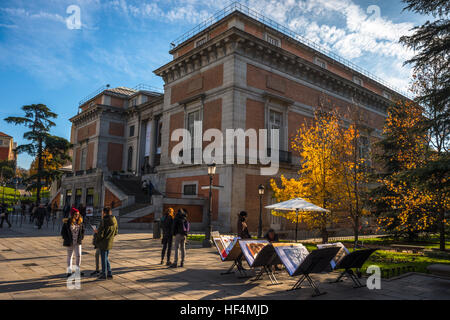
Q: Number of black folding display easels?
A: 4